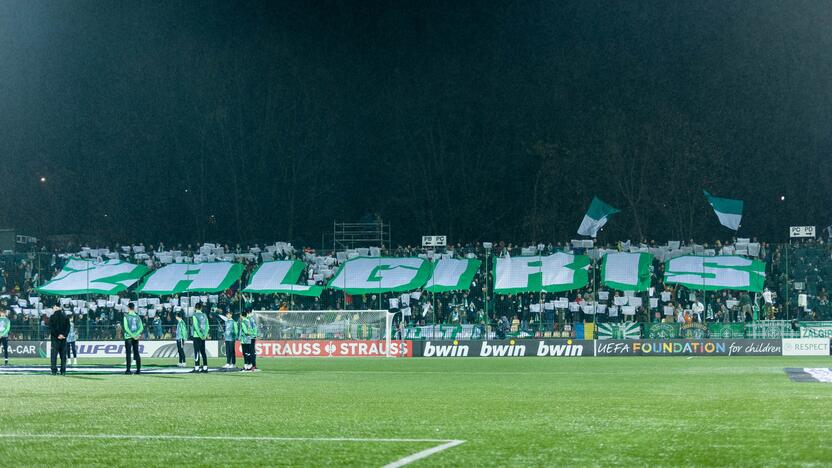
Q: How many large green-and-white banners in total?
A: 8